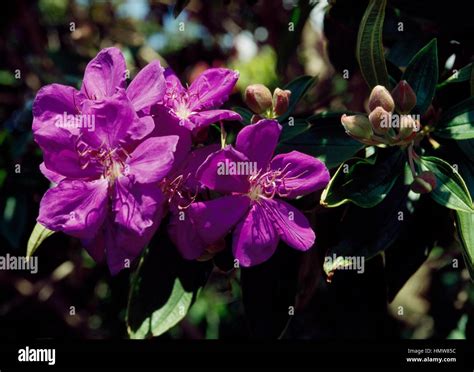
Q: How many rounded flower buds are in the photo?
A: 8